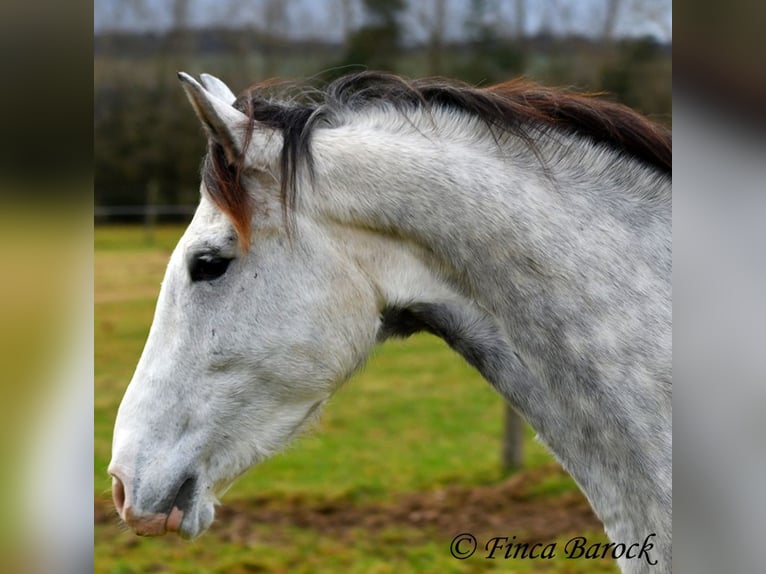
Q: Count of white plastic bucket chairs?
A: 0